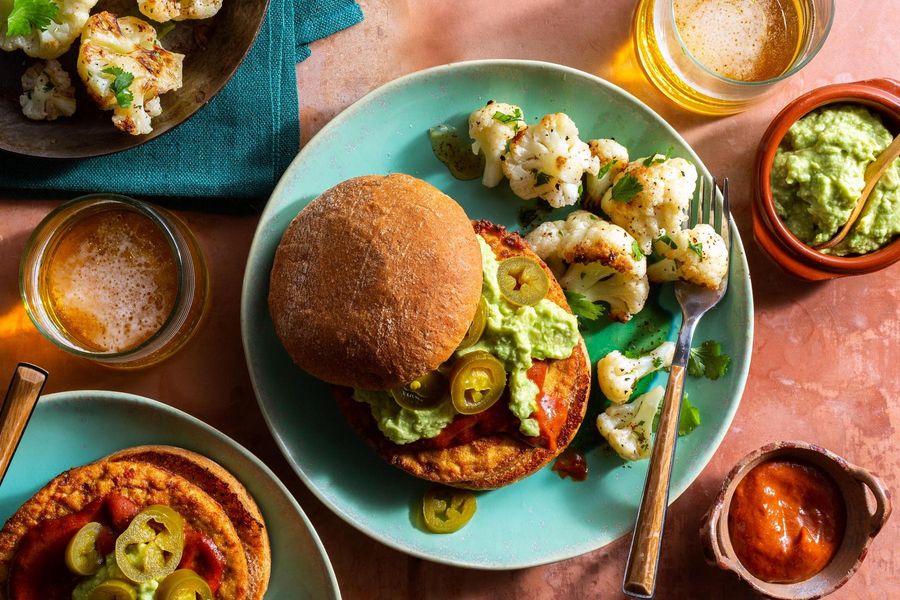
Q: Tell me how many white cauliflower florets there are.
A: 12